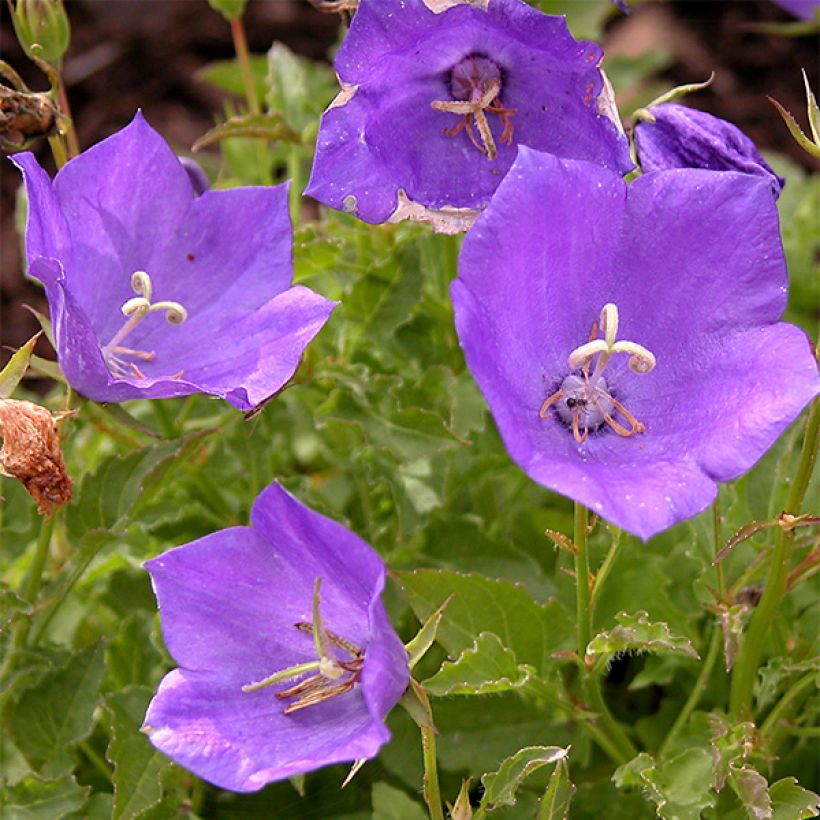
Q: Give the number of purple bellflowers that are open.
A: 4